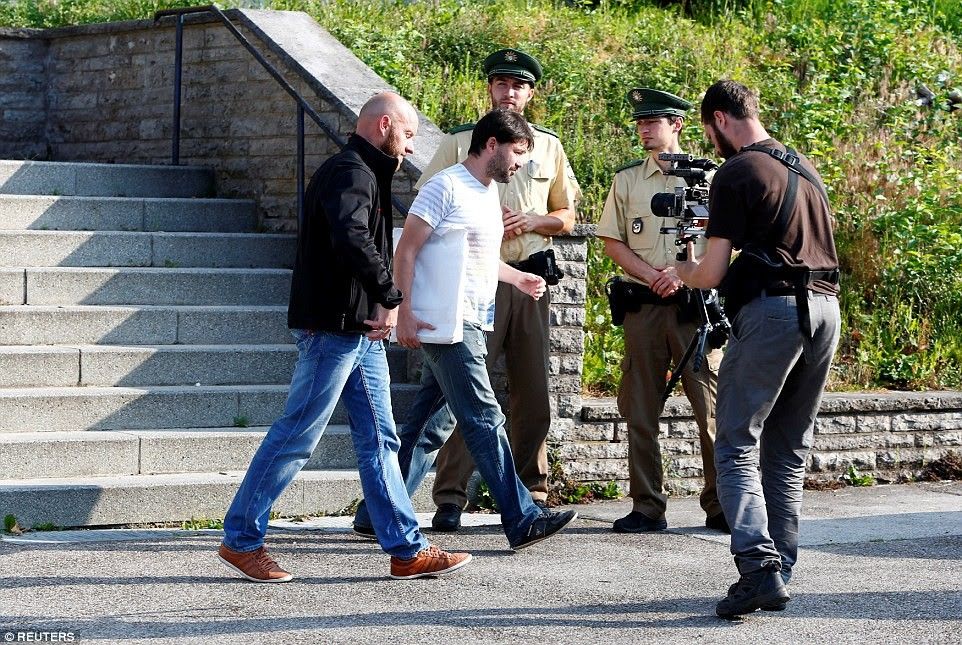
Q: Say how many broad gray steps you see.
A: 9